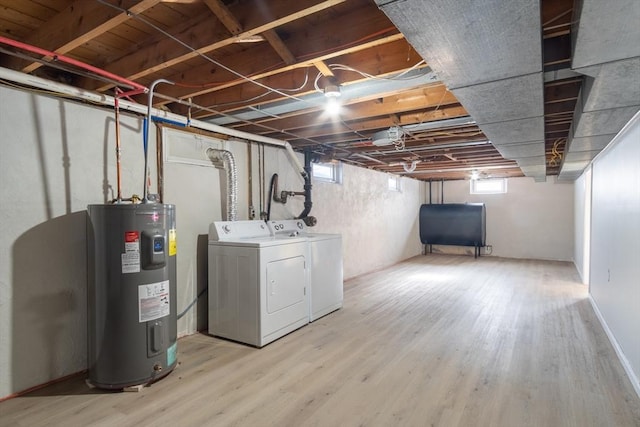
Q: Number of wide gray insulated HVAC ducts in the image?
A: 2